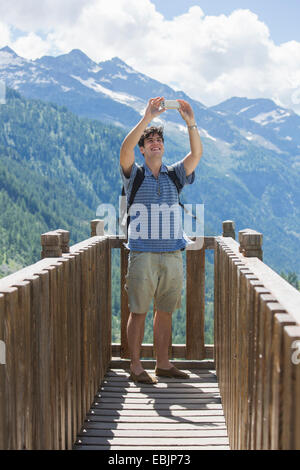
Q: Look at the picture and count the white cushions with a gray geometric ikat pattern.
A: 0